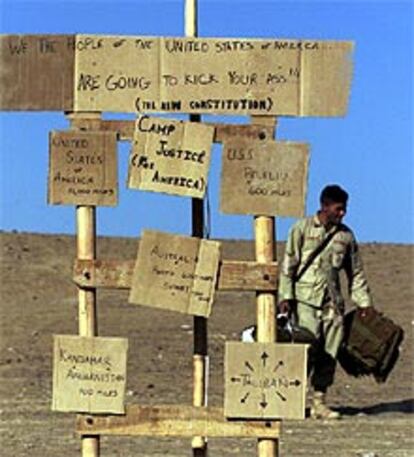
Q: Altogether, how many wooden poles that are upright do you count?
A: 3